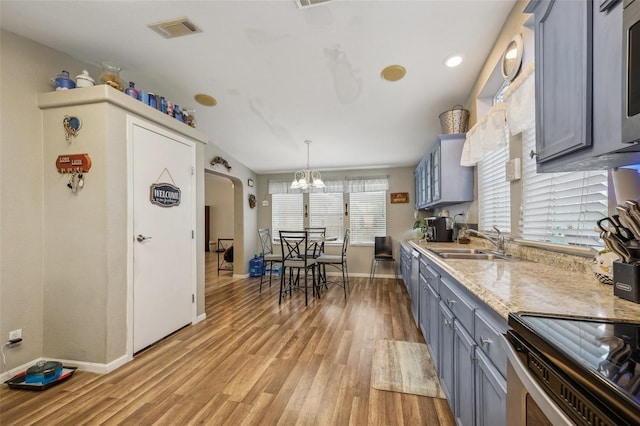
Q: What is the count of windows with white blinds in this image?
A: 5